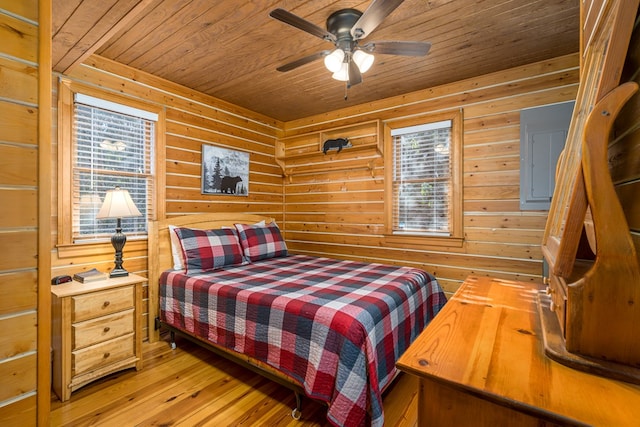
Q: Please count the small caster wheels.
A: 2